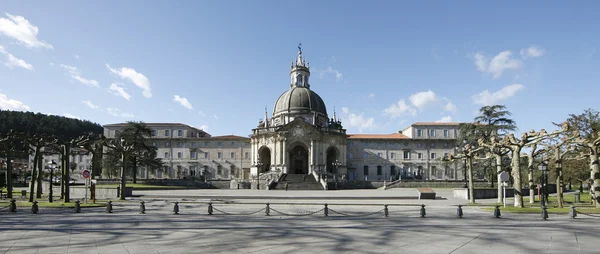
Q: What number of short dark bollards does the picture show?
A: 15